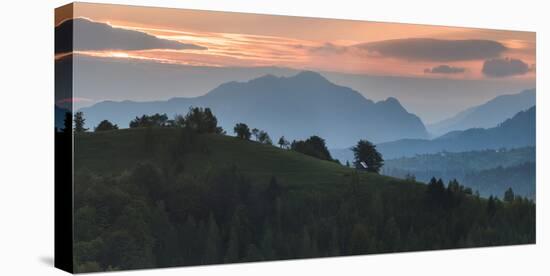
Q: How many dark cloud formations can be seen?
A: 4